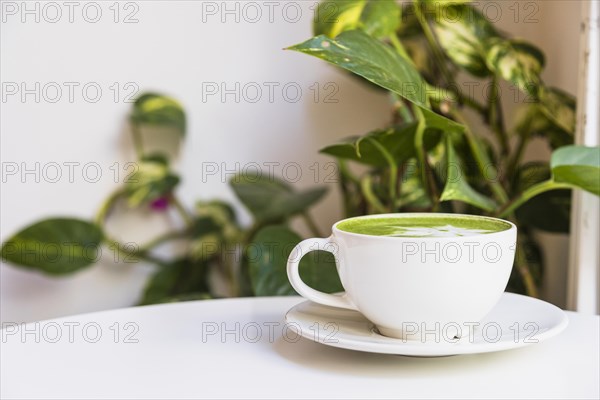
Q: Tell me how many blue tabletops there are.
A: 0